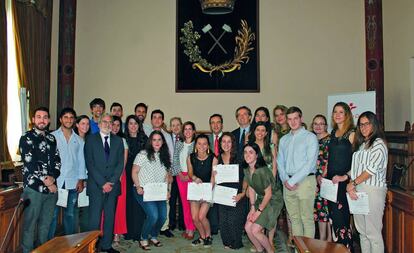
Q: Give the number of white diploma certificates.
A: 8